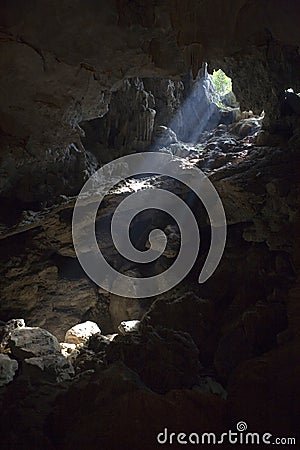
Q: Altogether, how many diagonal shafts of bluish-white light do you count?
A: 1